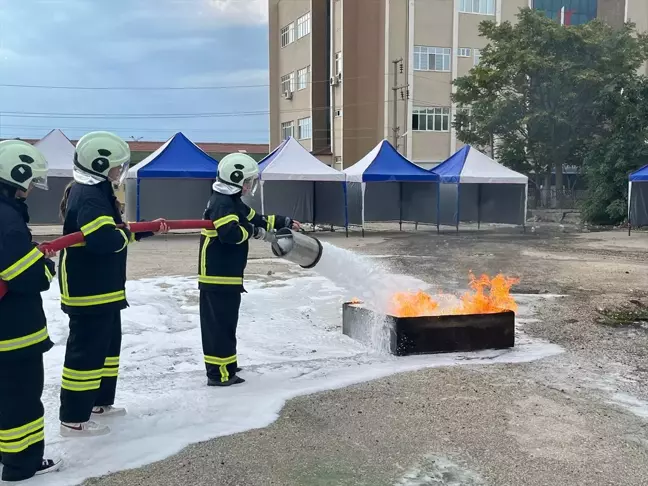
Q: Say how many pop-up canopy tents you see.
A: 6